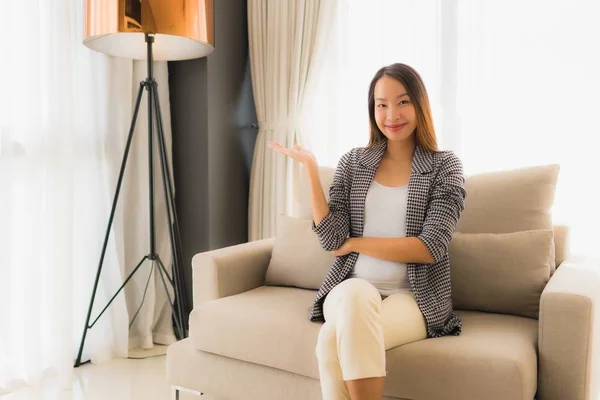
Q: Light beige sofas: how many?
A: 1